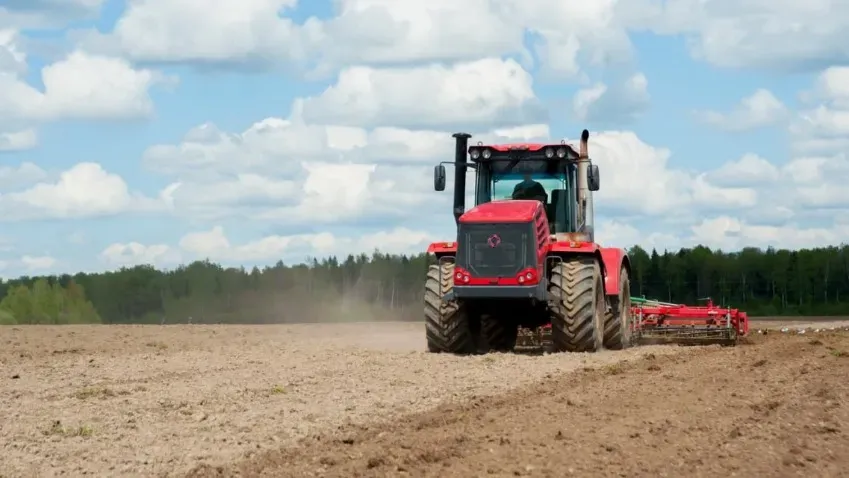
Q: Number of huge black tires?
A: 4